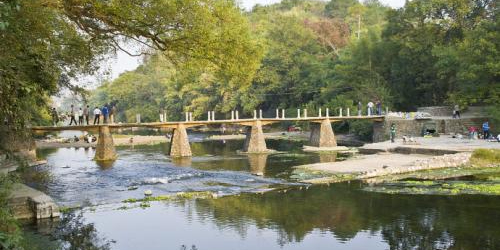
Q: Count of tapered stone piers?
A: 4